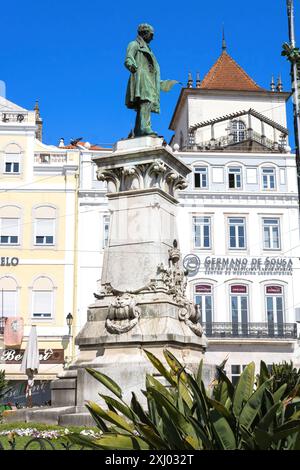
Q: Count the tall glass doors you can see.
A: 3